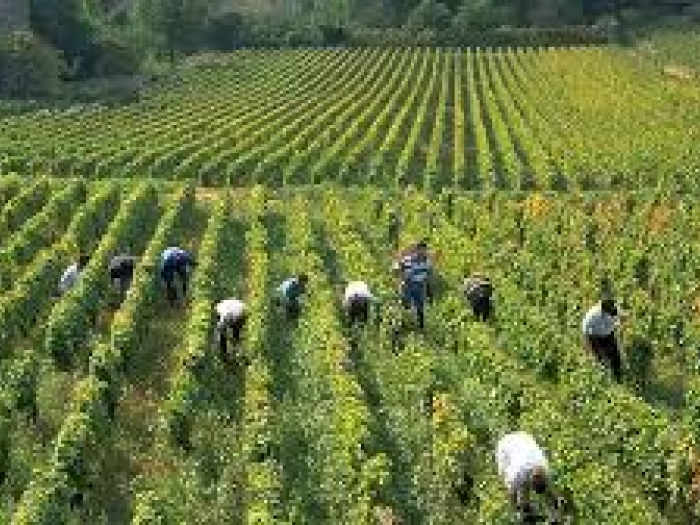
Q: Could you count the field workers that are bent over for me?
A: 9